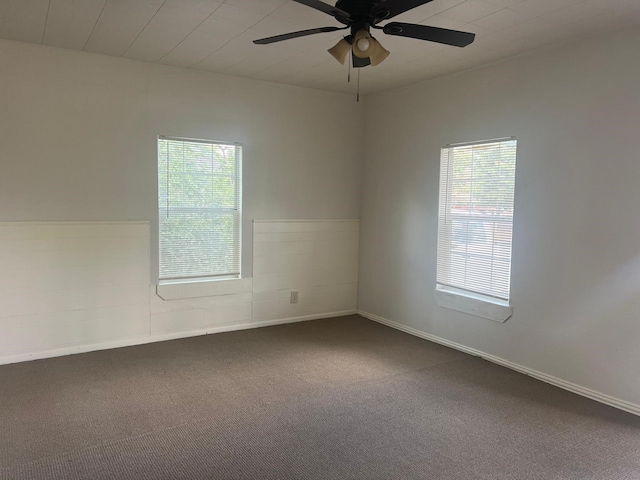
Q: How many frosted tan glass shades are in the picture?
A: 3